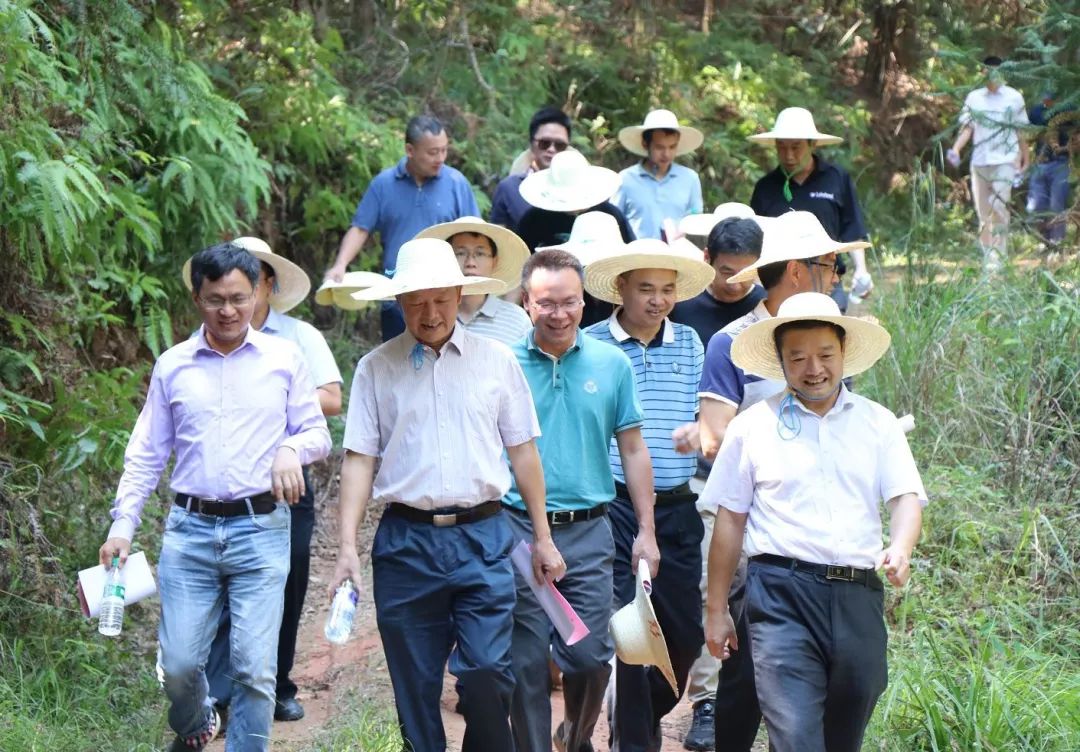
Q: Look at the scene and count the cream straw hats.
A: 14